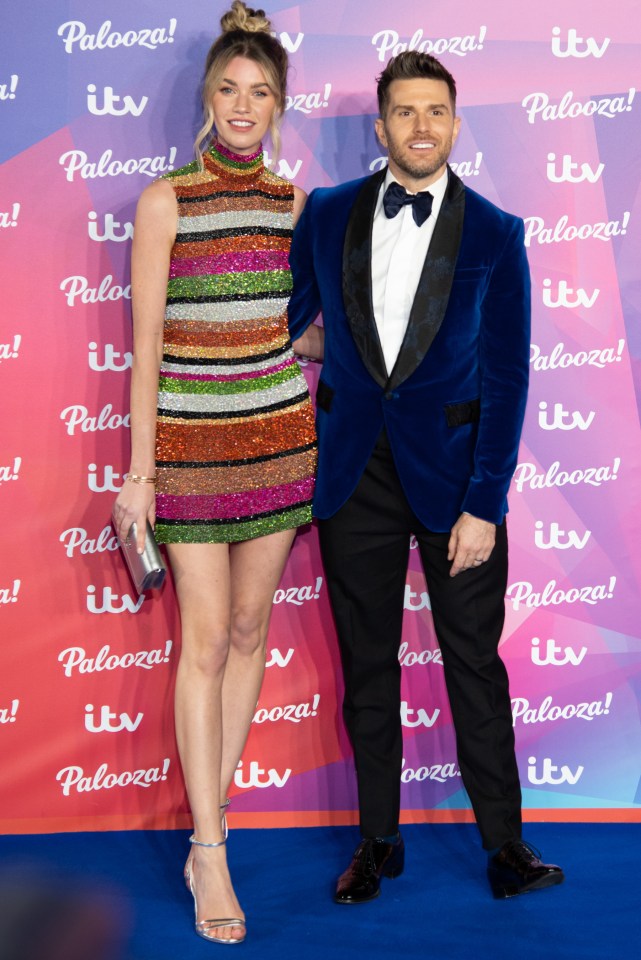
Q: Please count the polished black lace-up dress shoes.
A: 2